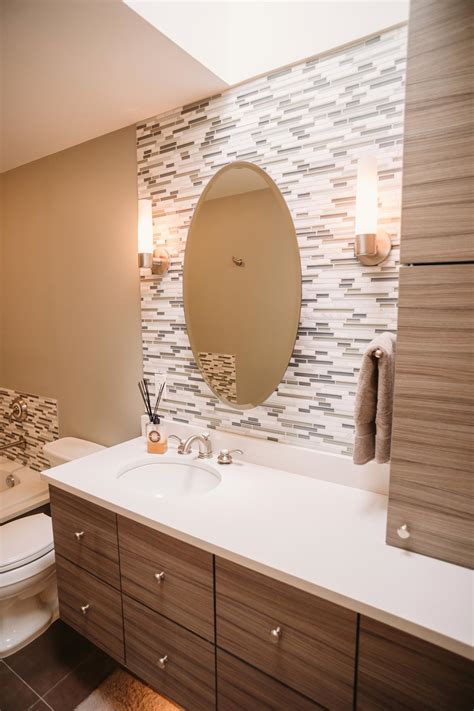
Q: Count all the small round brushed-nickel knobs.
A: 6